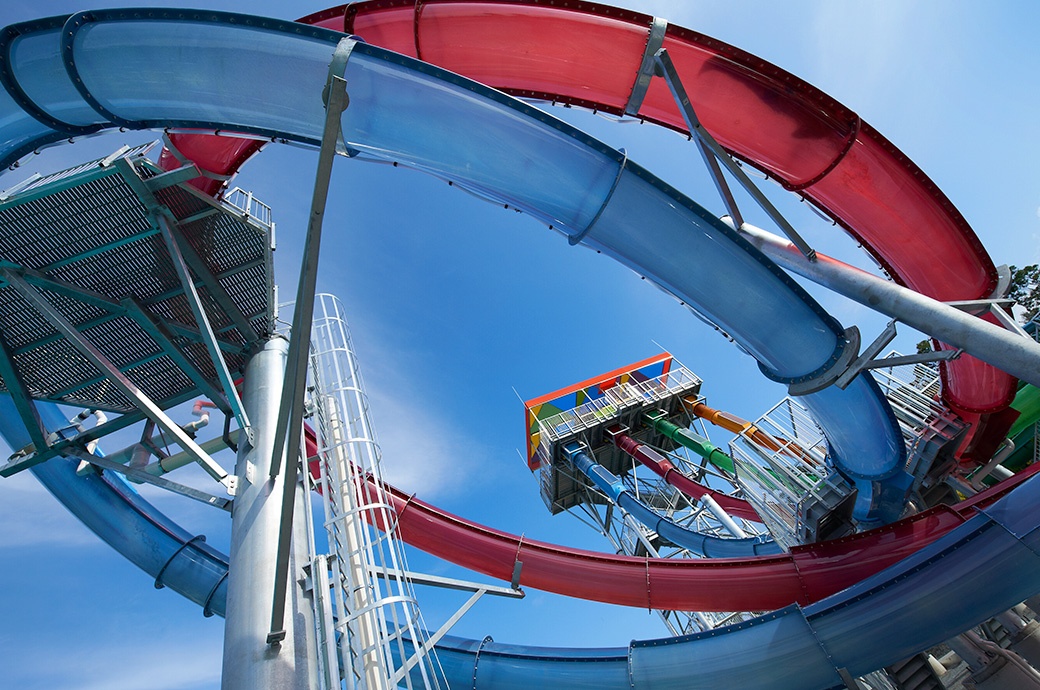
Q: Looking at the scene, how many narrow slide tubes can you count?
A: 4